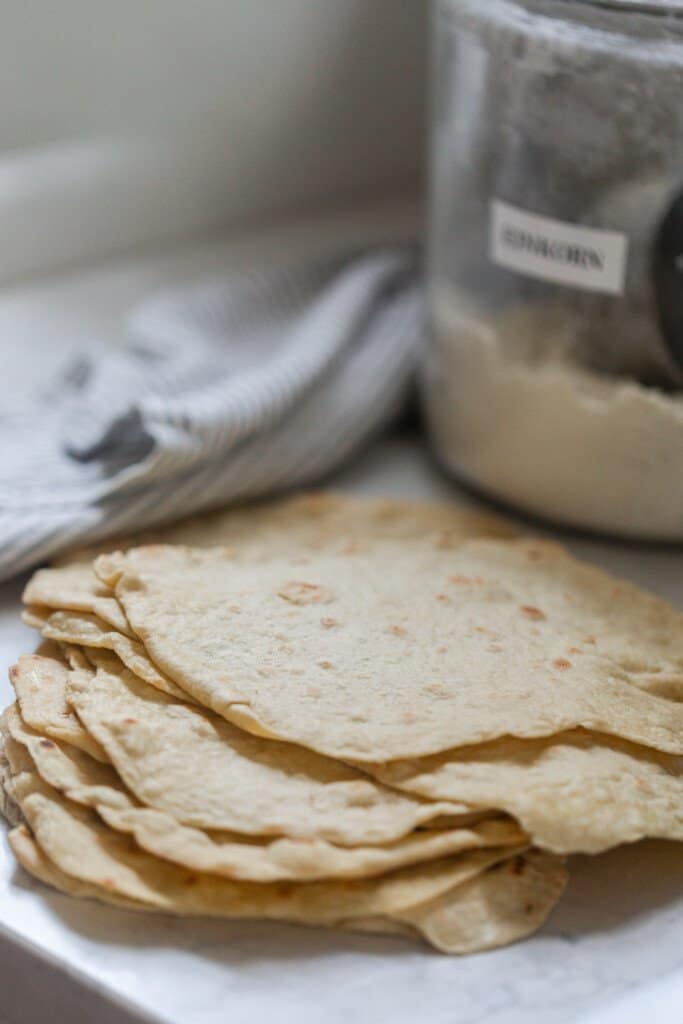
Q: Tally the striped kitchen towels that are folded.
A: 1